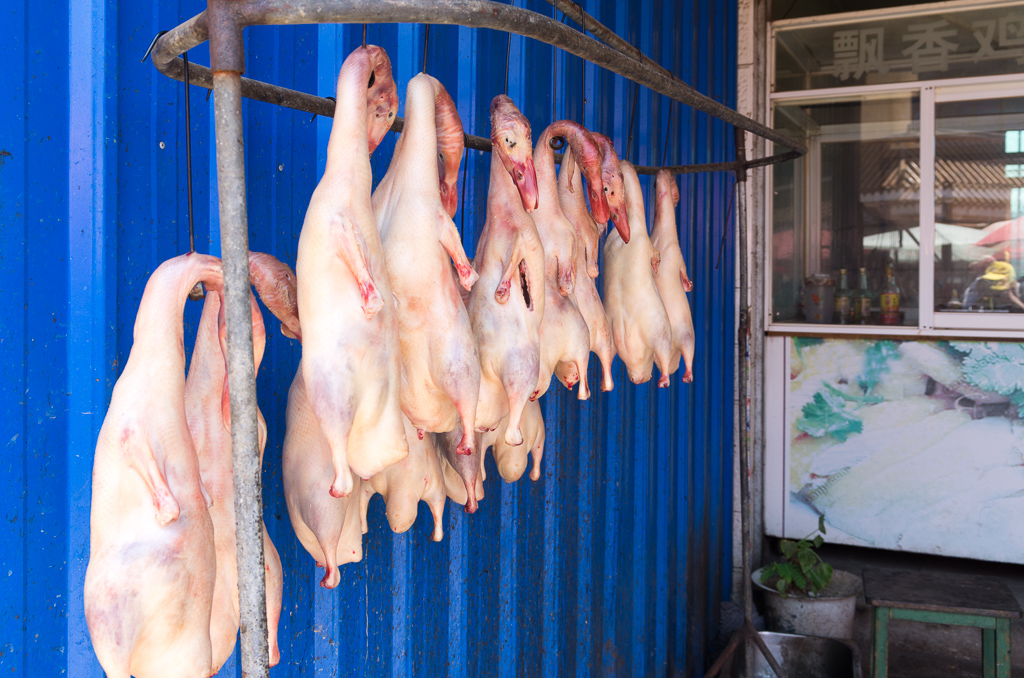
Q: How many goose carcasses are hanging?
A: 13